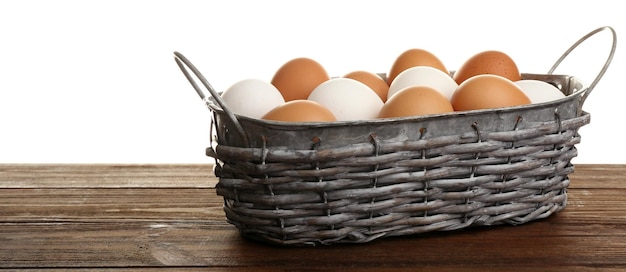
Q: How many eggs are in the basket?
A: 11